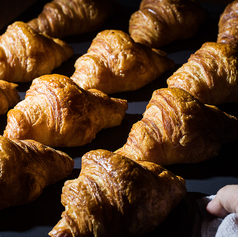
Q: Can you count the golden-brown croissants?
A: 11